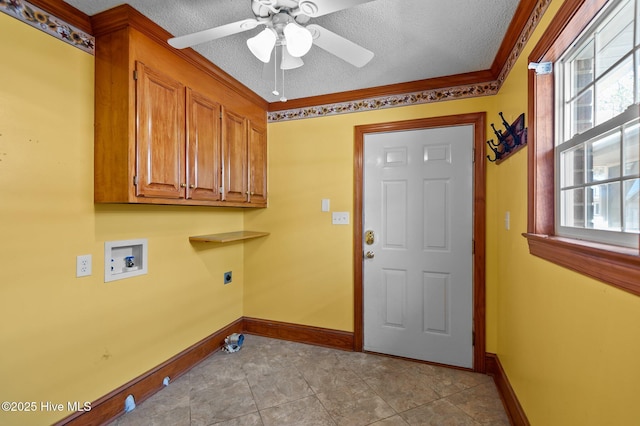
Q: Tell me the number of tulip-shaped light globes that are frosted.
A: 3